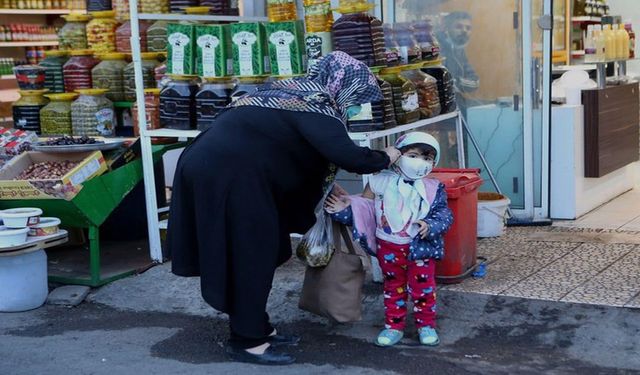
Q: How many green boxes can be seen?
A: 4